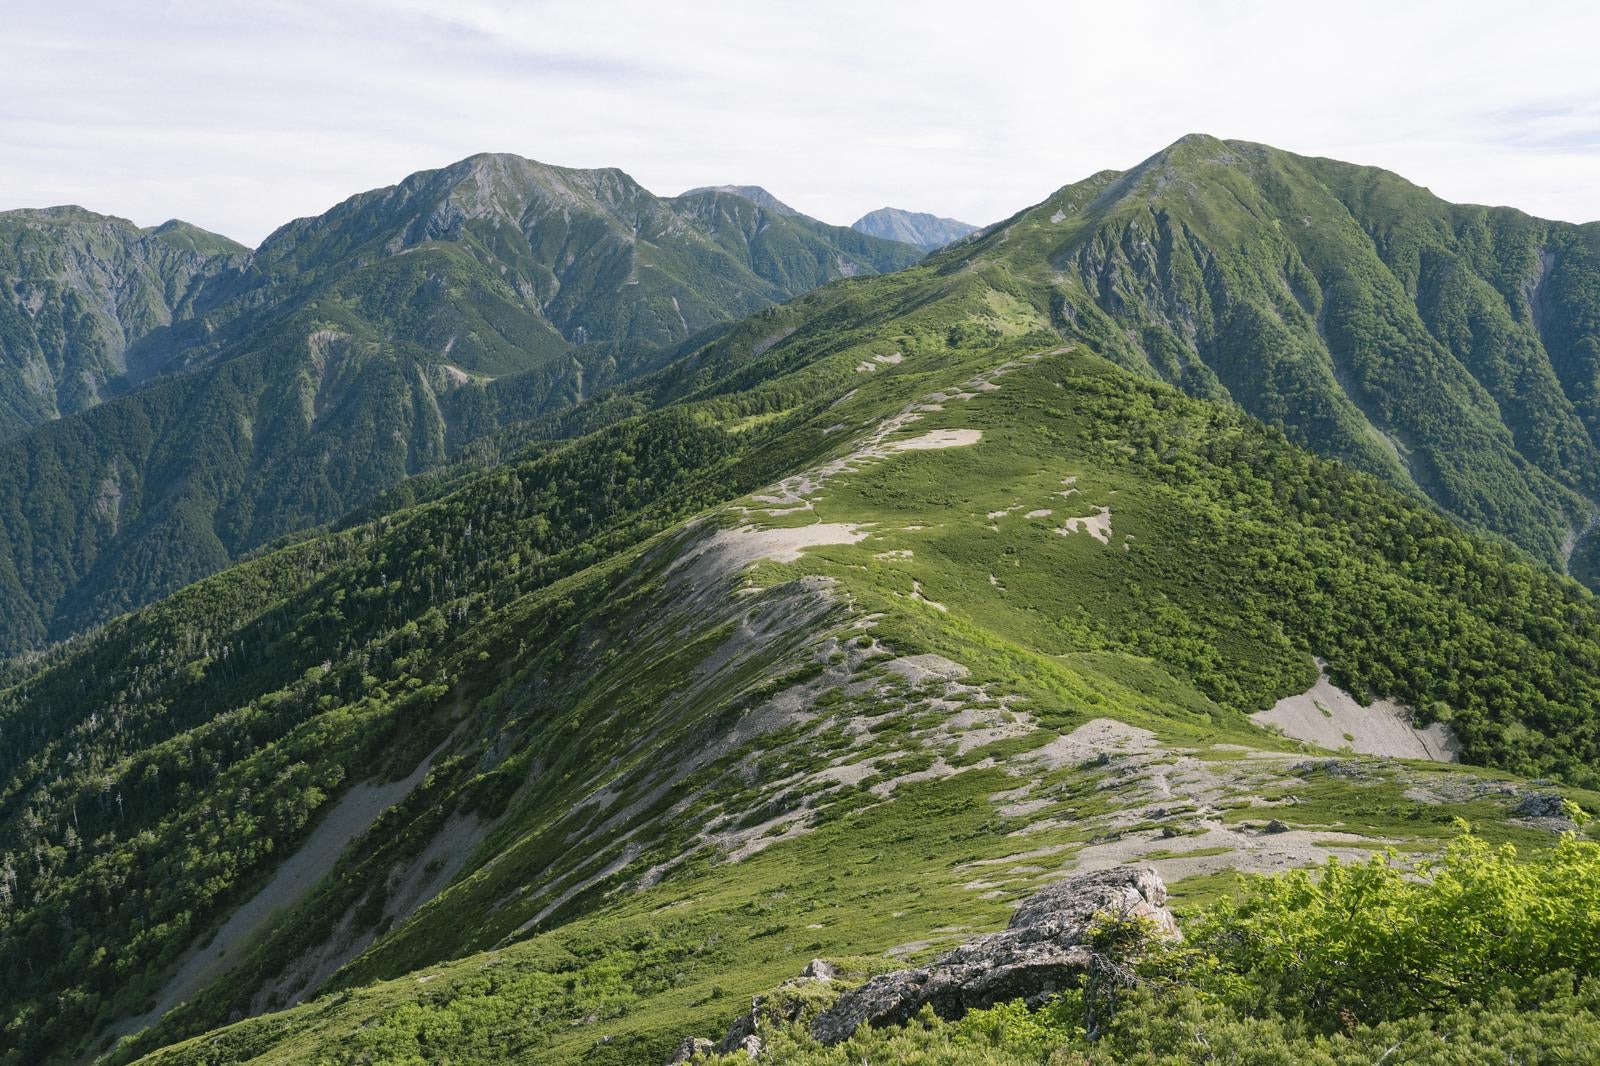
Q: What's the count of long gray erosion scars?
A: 2